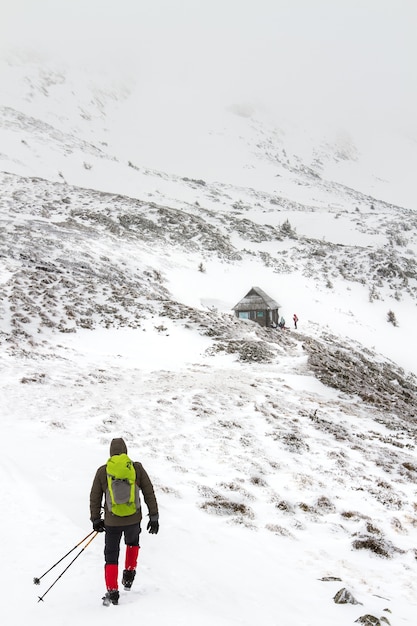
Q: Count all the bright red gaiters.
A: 2